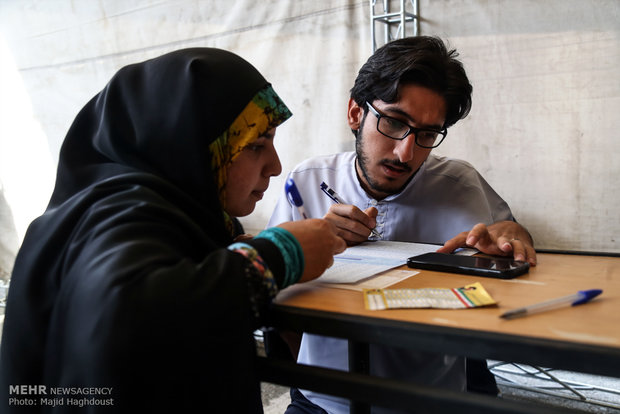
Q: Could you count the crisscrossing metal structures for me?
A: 2